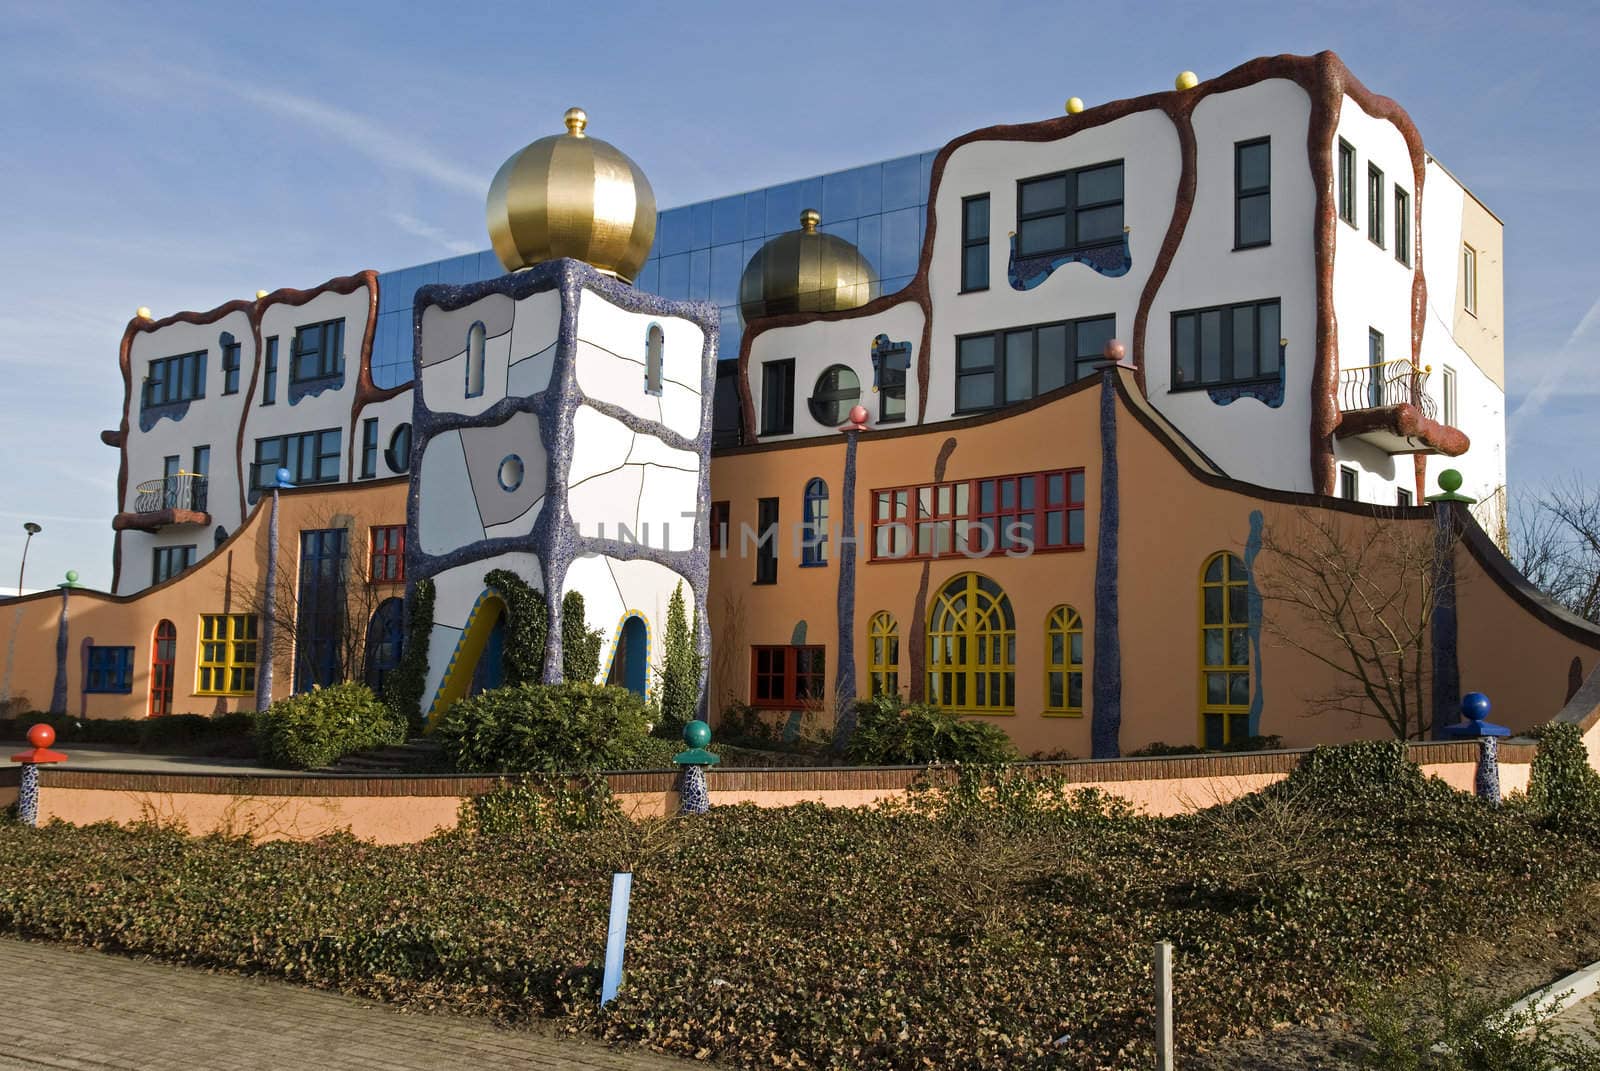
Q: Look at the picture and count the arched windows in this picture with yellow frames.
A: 4